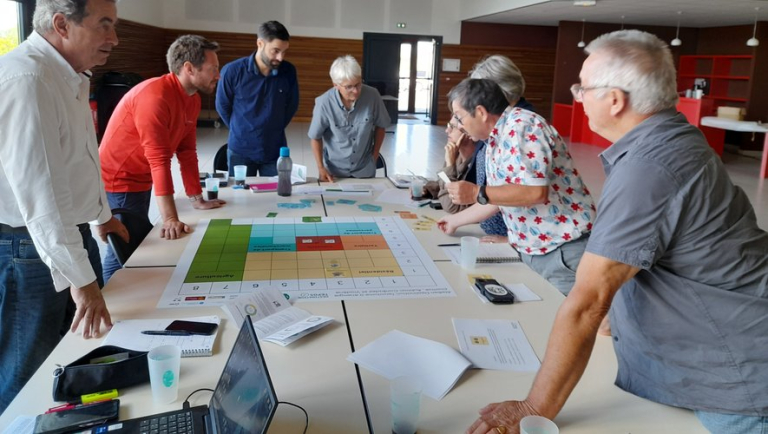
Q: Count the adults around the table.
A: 8